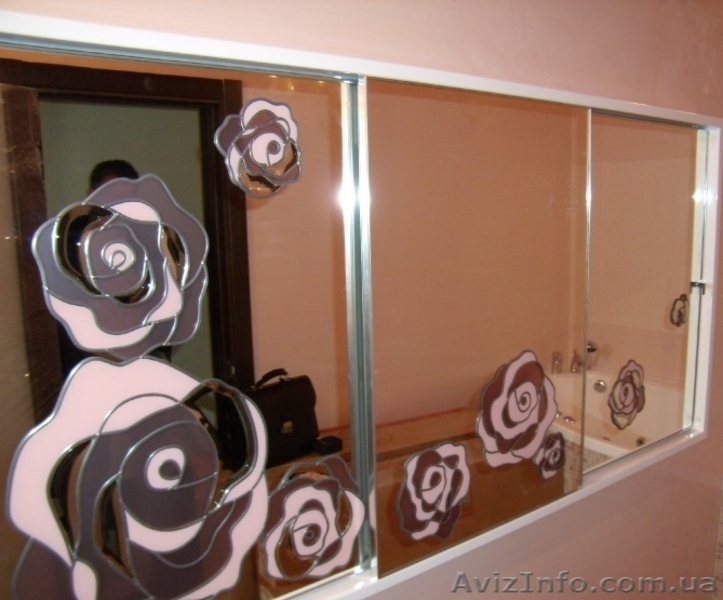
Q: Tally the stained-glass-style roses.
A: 9